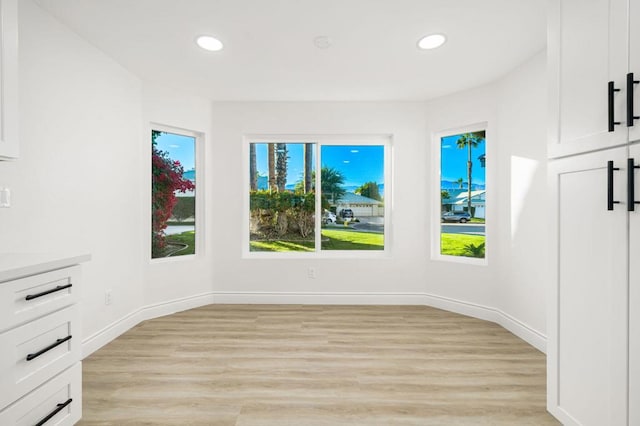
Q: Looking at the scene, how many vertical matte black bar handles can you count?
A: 4